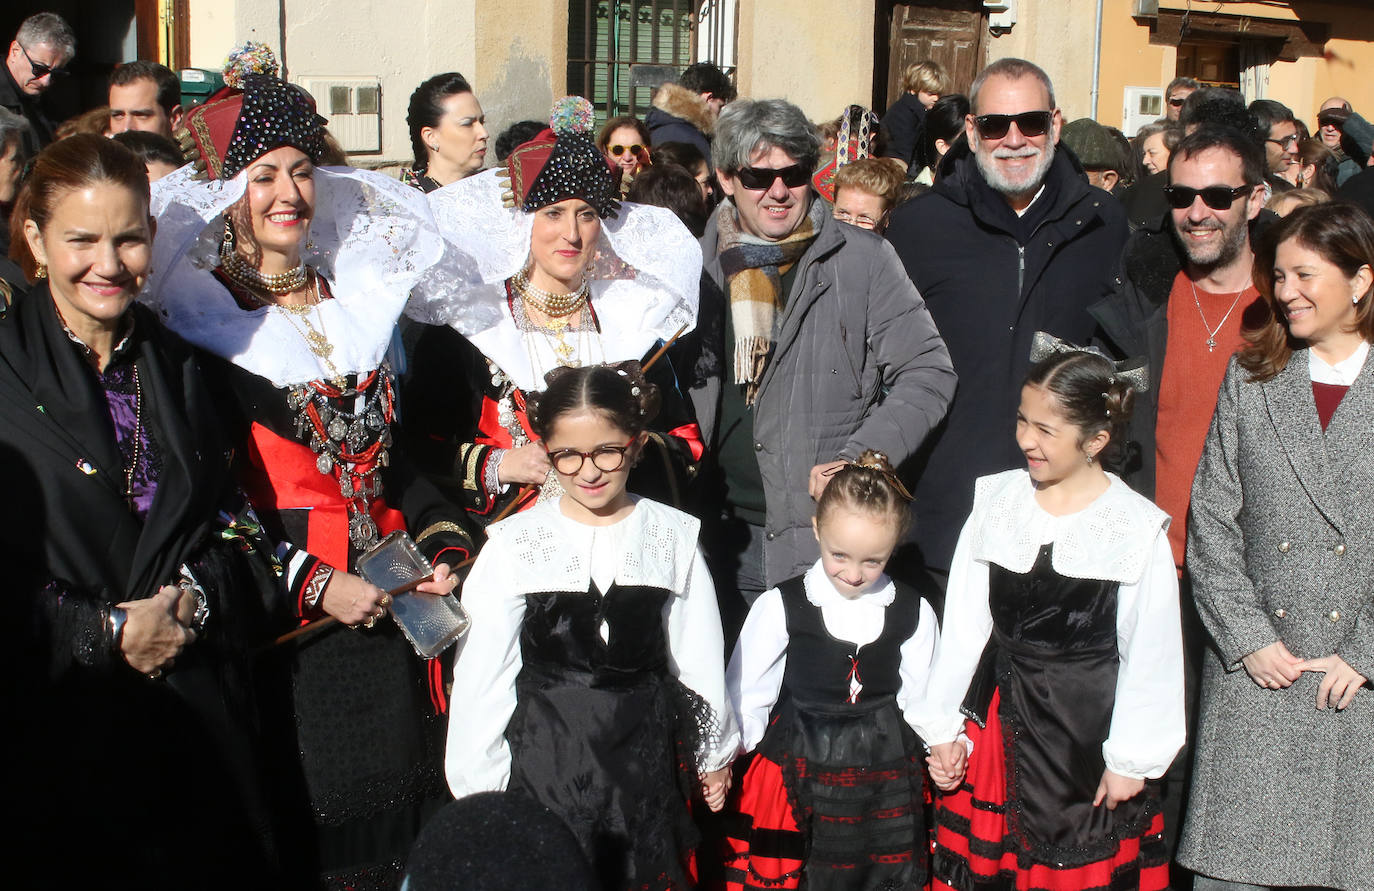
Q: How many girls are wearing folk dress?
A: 3